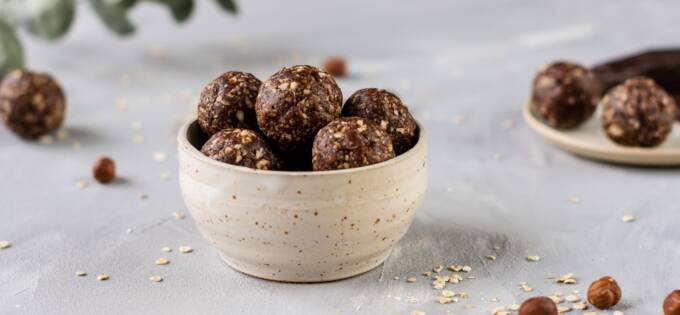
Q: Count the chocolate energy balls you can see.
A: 8